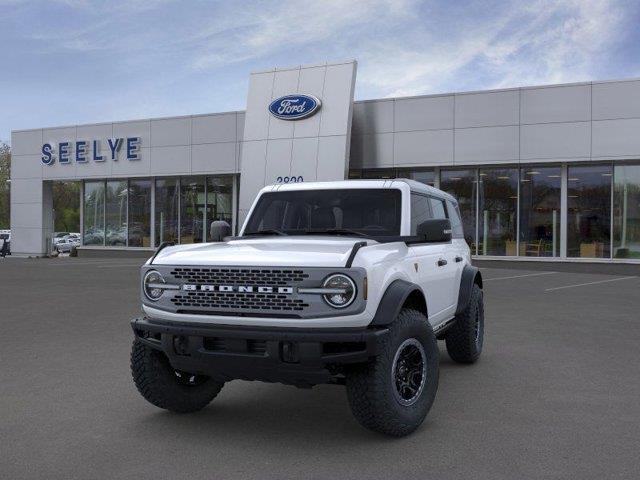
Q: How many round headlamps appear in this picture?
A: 2